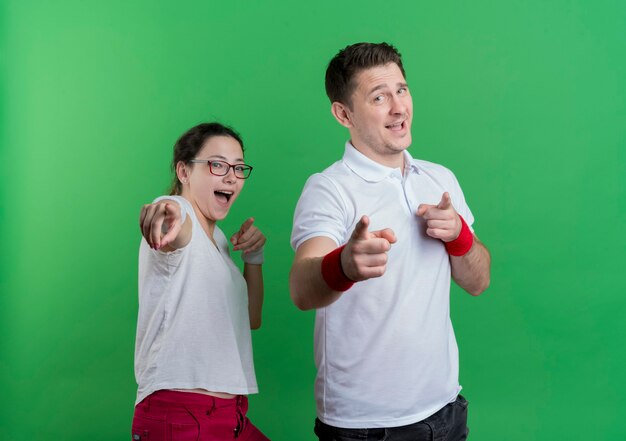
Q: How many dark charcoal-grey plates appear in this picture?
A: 0